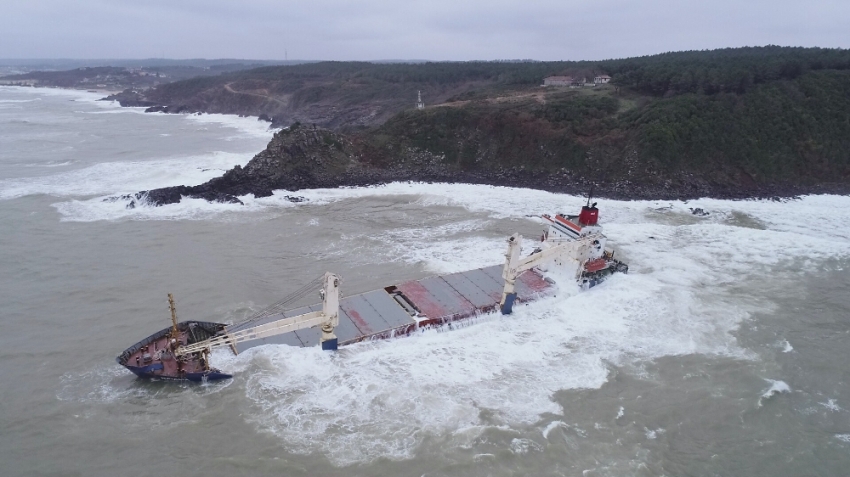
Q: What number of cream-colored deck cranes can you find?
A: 2